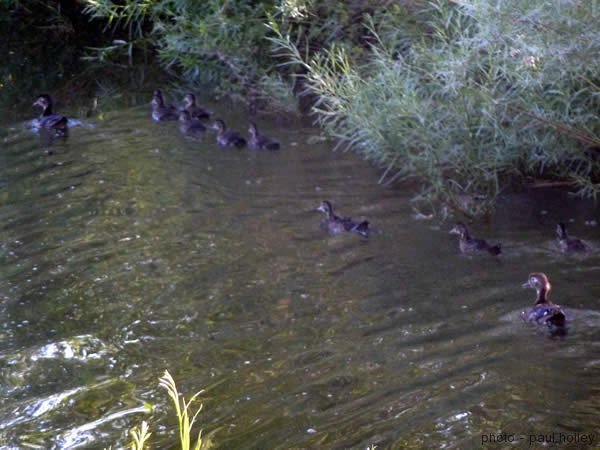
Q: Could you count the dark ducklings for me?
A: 8